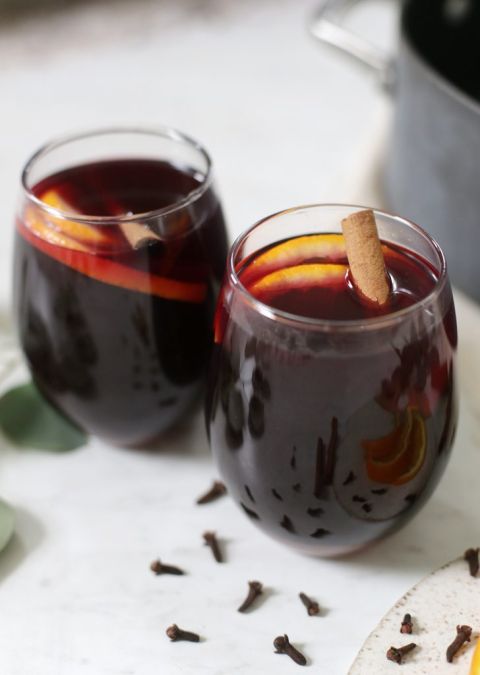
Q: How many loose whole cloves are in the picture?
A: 11